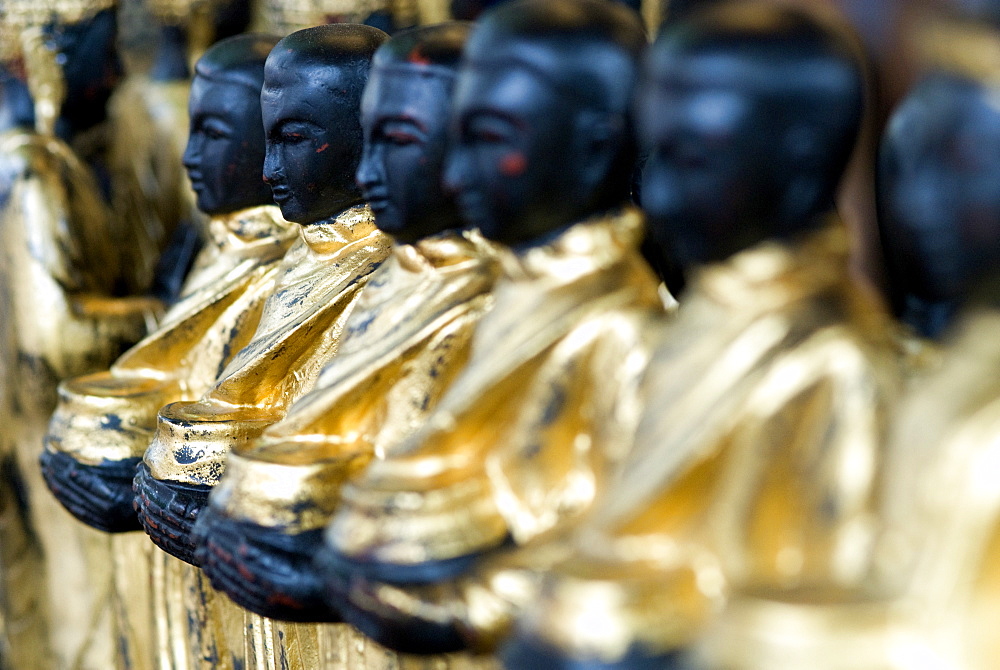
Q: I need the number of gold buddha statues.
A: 6